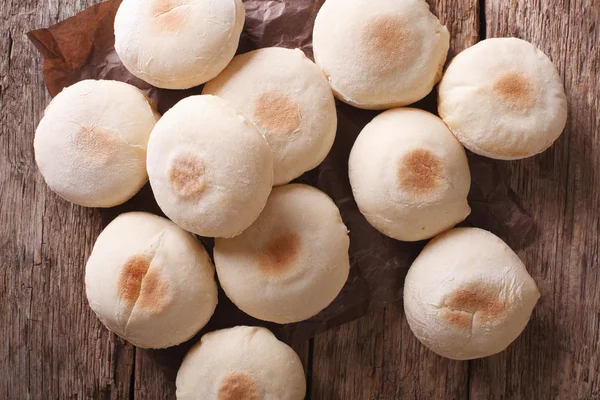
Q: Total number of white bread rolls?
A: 11